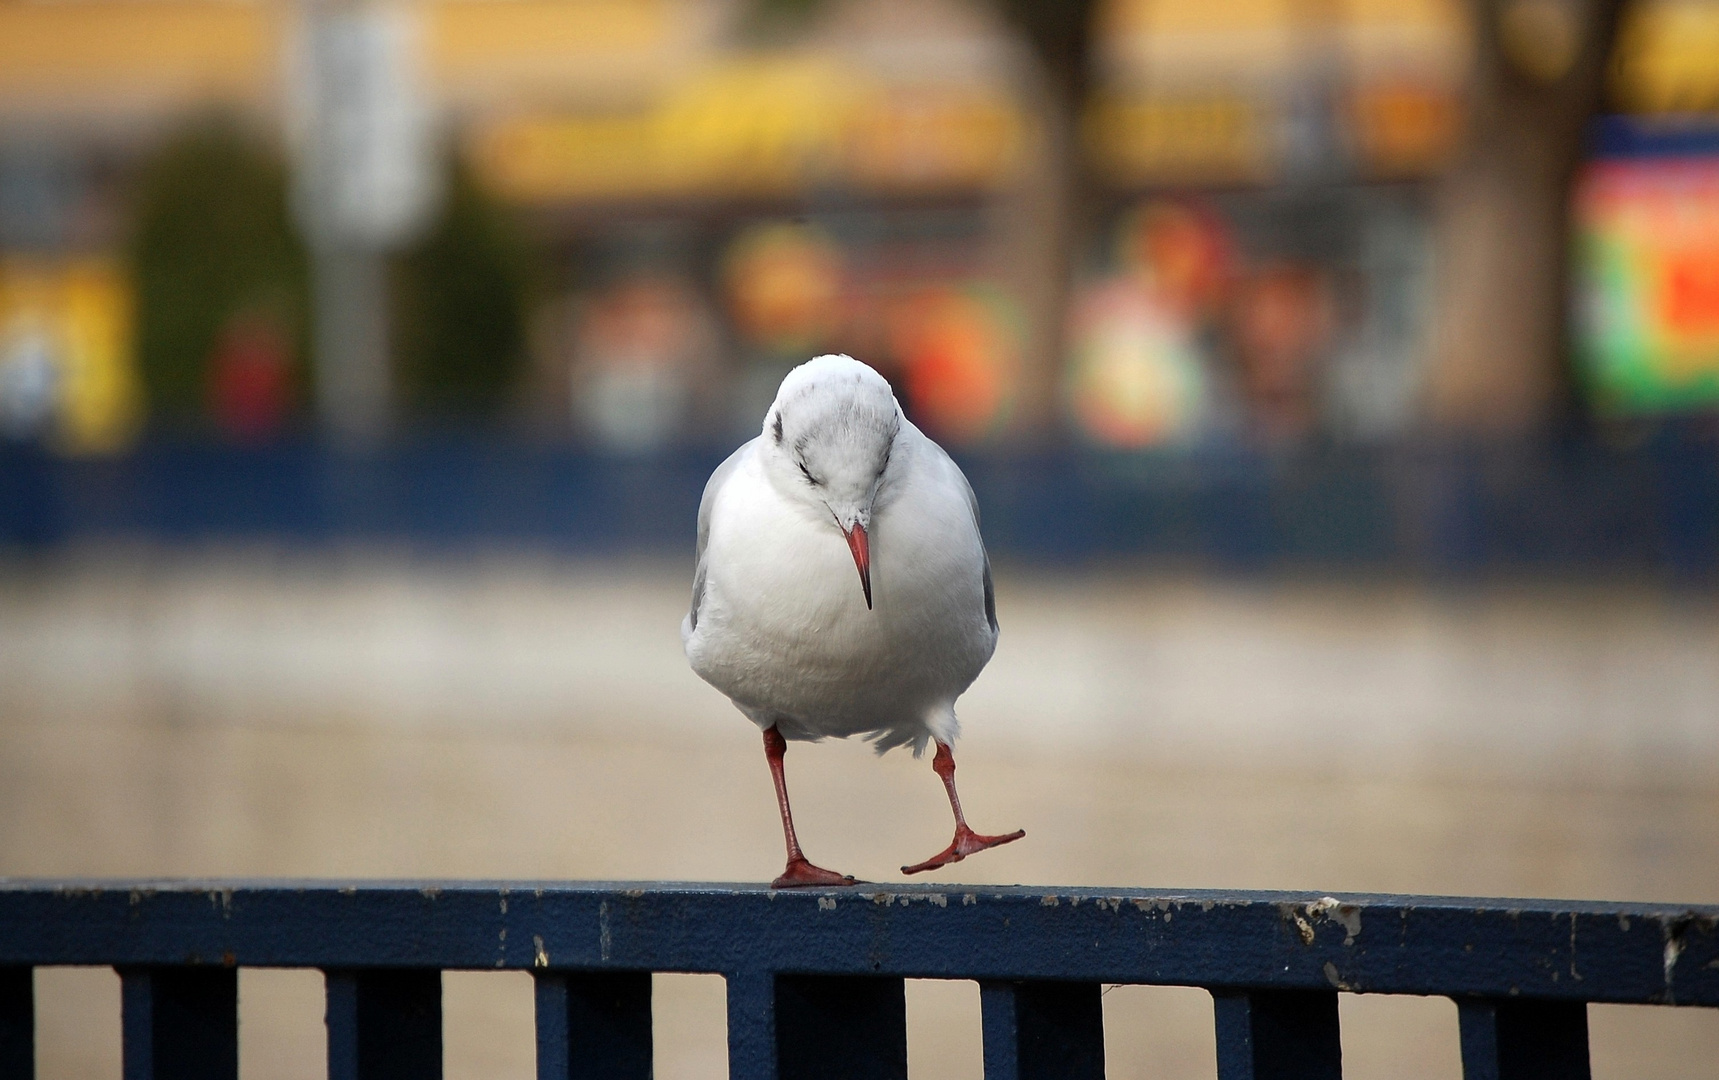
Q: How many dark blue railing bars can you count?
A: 8